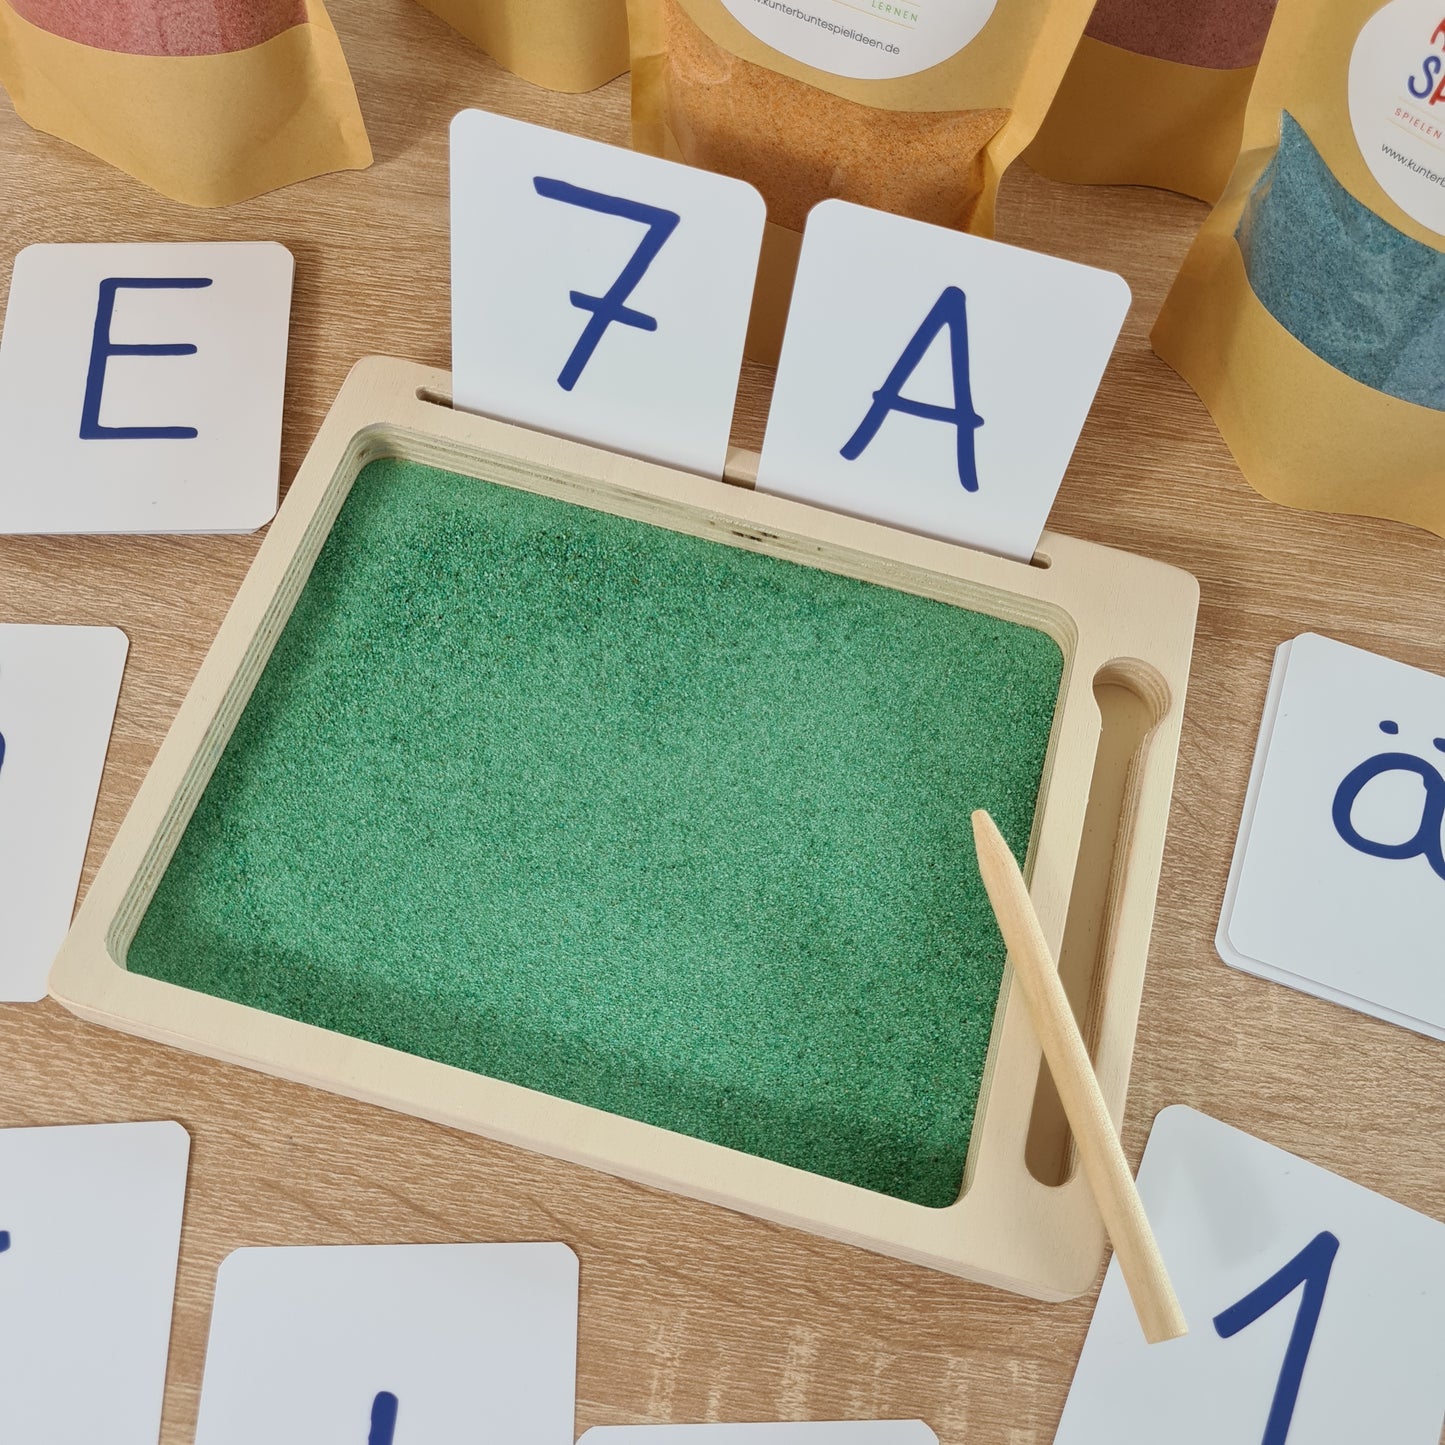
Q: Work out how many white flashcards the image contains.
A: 9